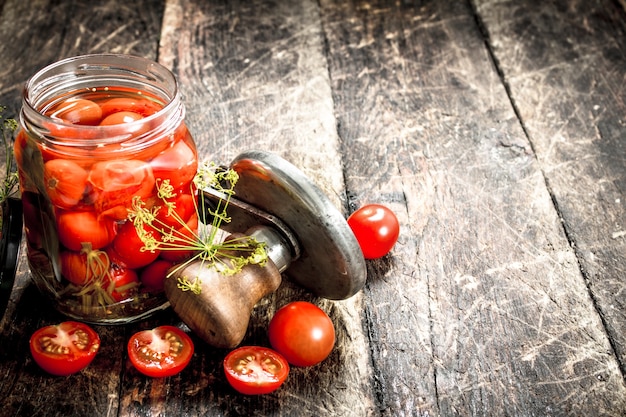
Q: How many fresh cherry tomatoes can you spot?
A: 5